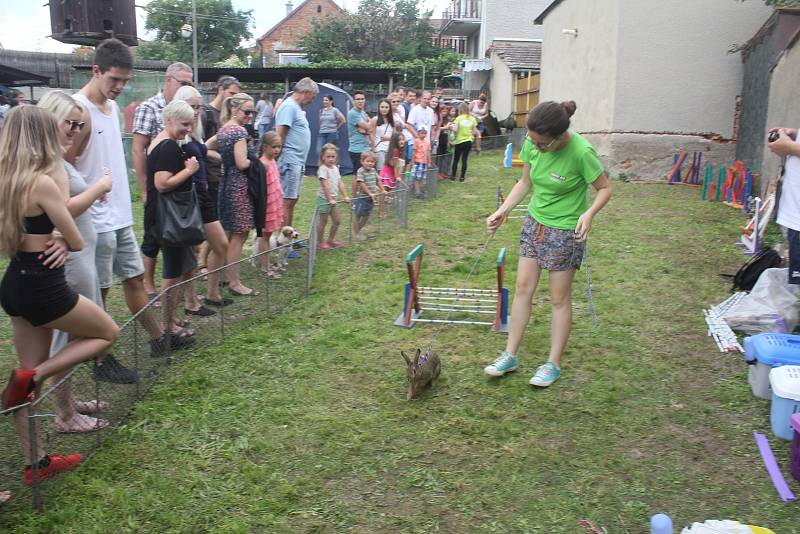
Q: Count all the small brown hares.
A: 1